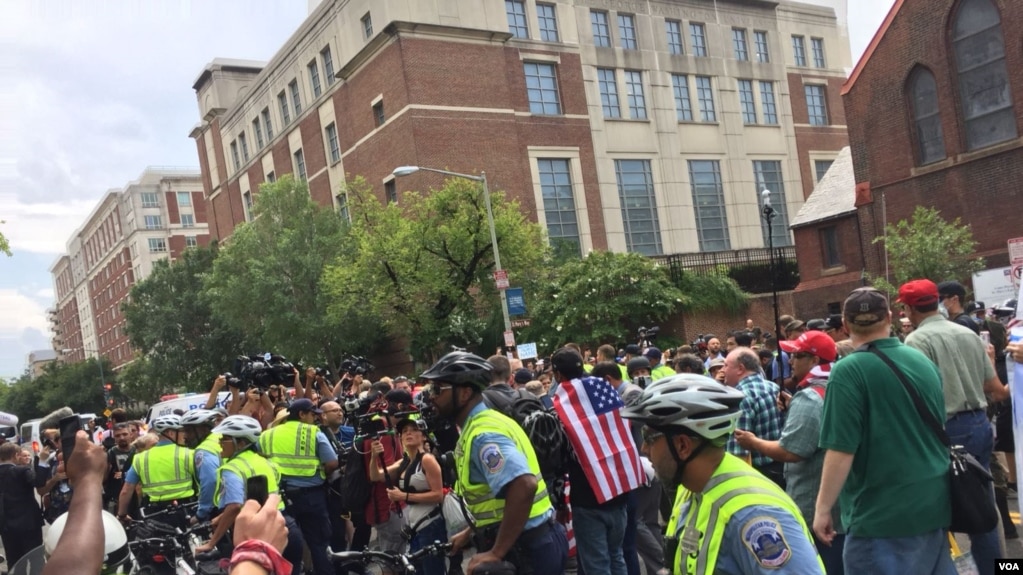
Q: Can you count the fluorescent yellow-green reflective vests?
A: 9